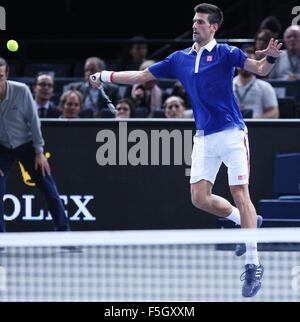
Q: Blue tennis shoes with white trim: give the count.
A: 2